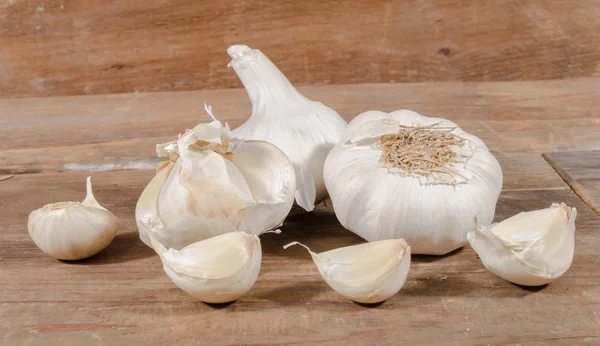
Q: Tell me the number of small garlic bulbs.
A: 4